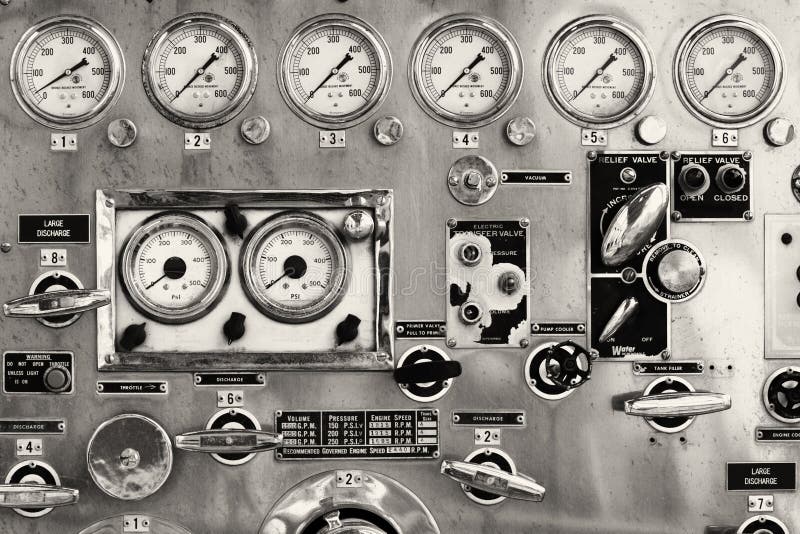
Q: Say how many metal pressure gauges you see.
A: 8